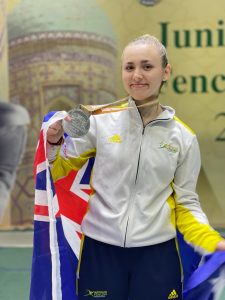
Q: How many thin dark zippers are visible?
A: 1